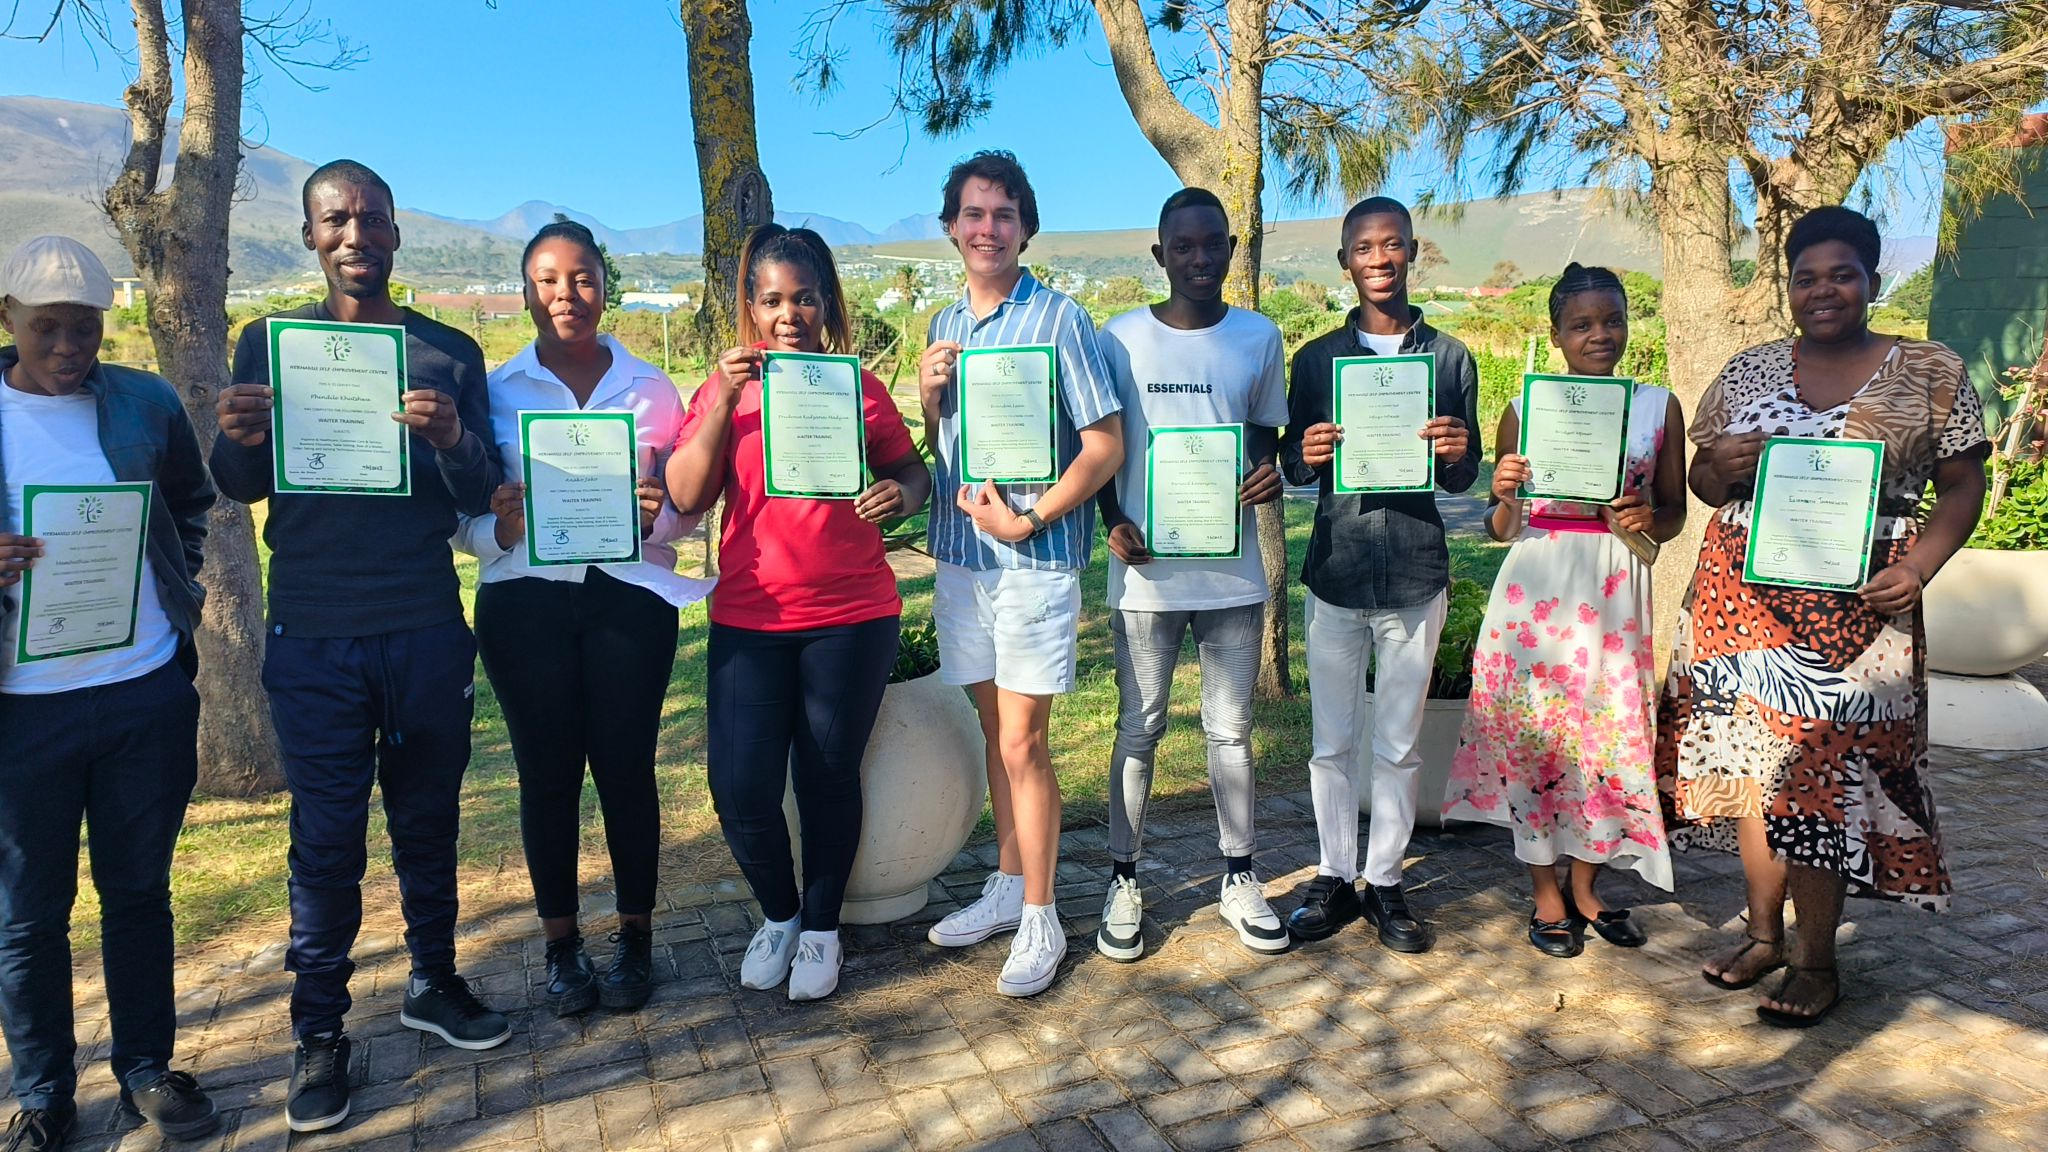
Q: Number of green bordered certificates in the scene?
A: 9